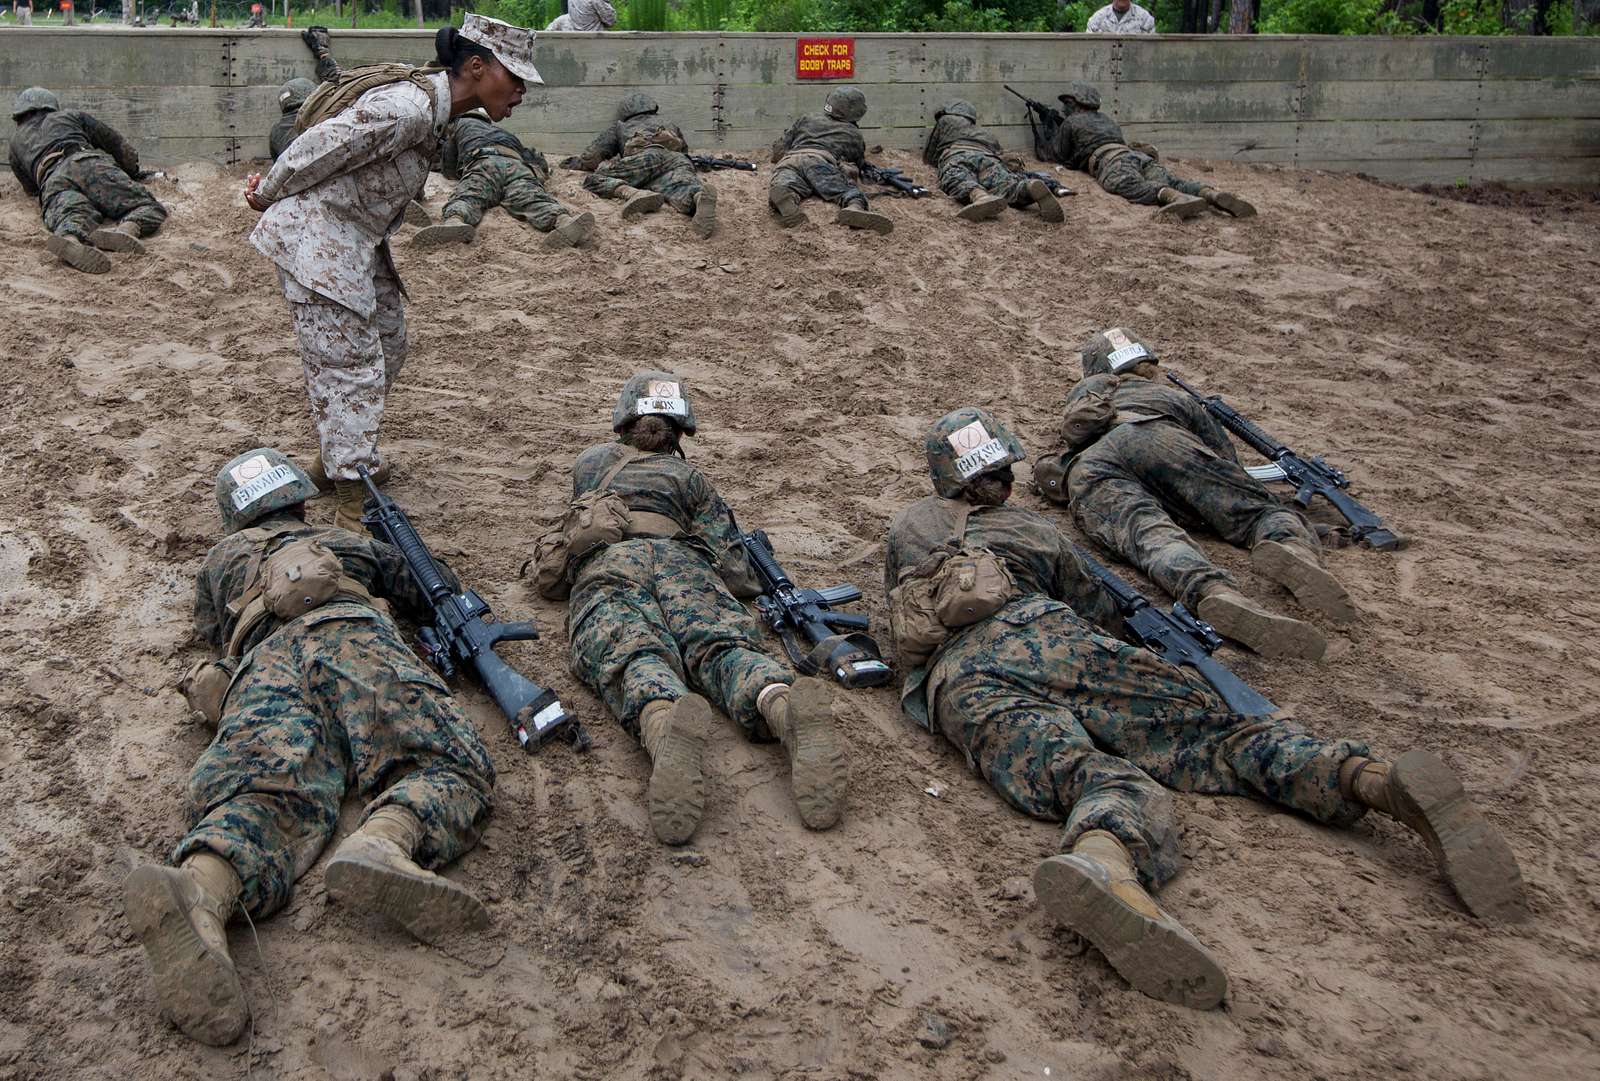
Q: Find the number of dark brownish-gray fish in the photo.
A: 0